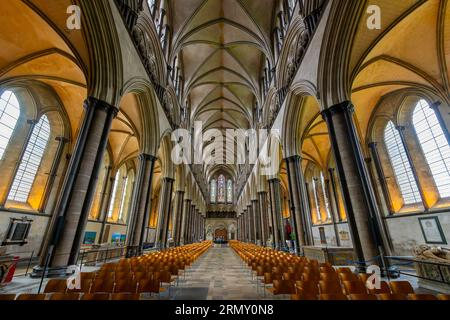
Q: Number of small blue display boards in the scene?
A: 2